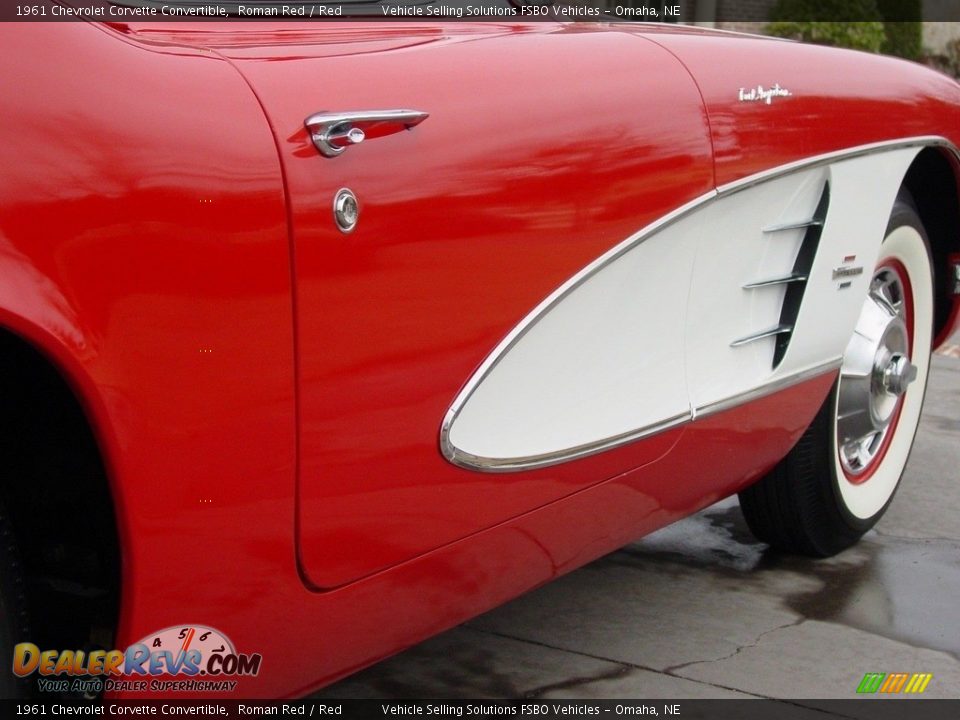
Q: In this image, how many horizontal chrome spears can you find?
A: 3